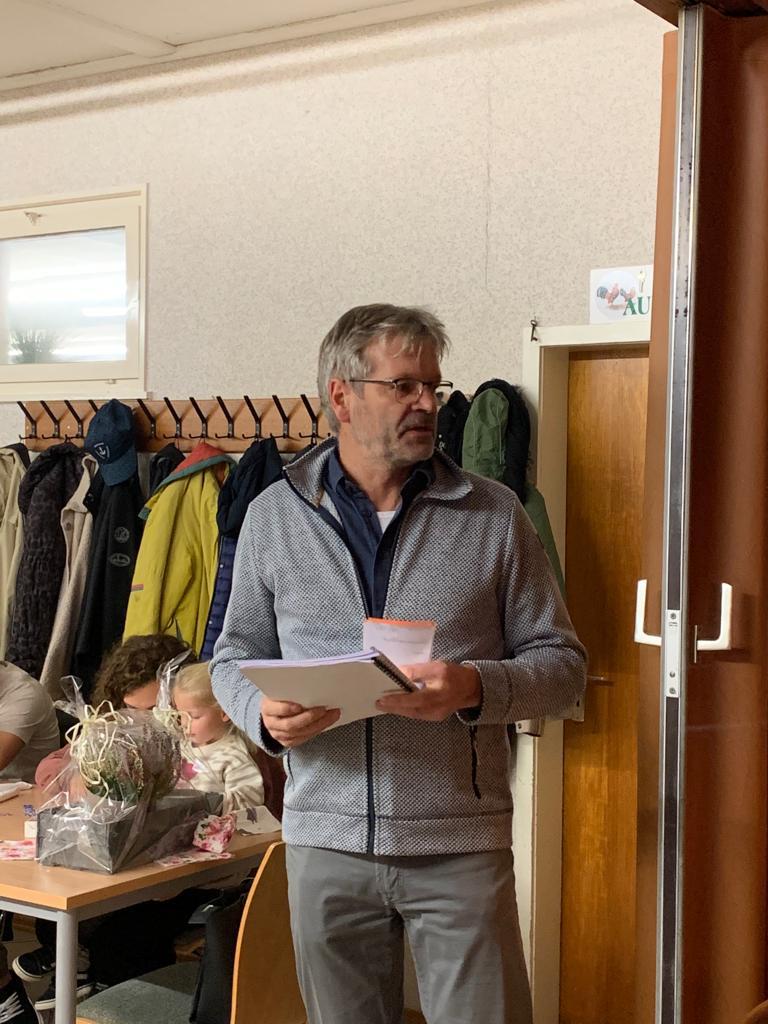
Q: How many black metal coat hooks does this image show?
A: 11